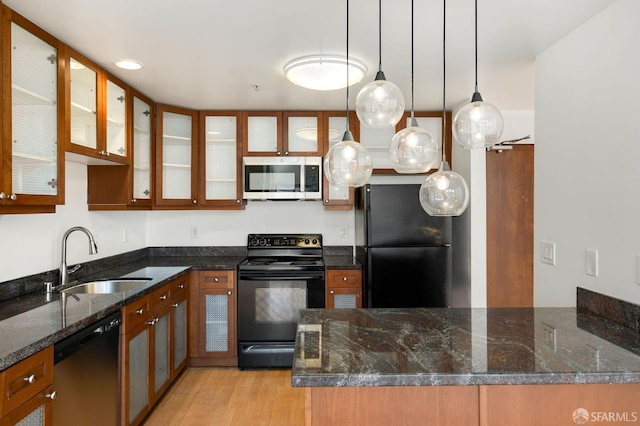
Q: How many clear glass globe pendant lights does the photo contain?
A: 5